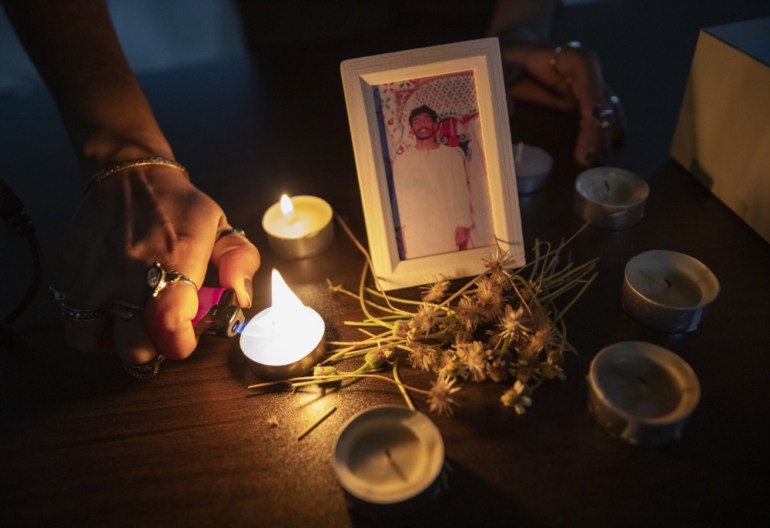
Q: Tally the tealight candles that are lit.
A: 2